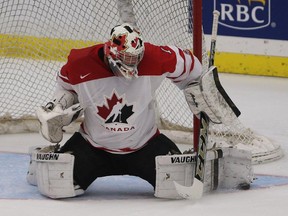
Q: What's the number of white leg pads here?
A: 2